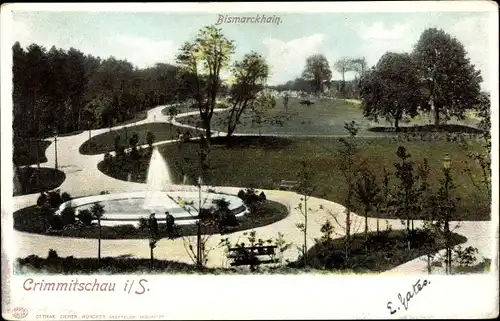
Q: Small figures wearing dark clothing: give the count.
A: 2